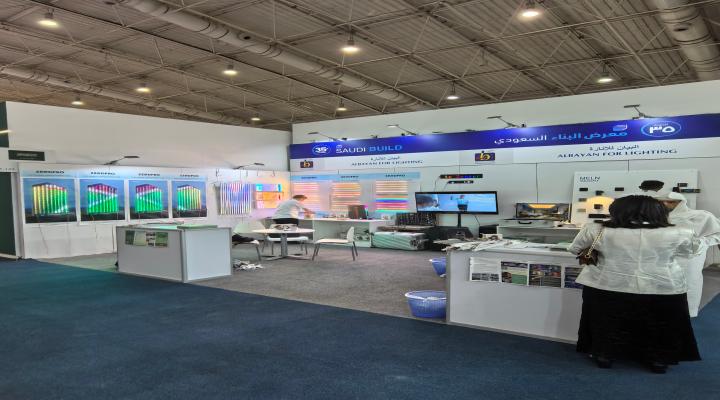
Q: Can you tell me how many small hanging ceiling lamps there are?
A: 10